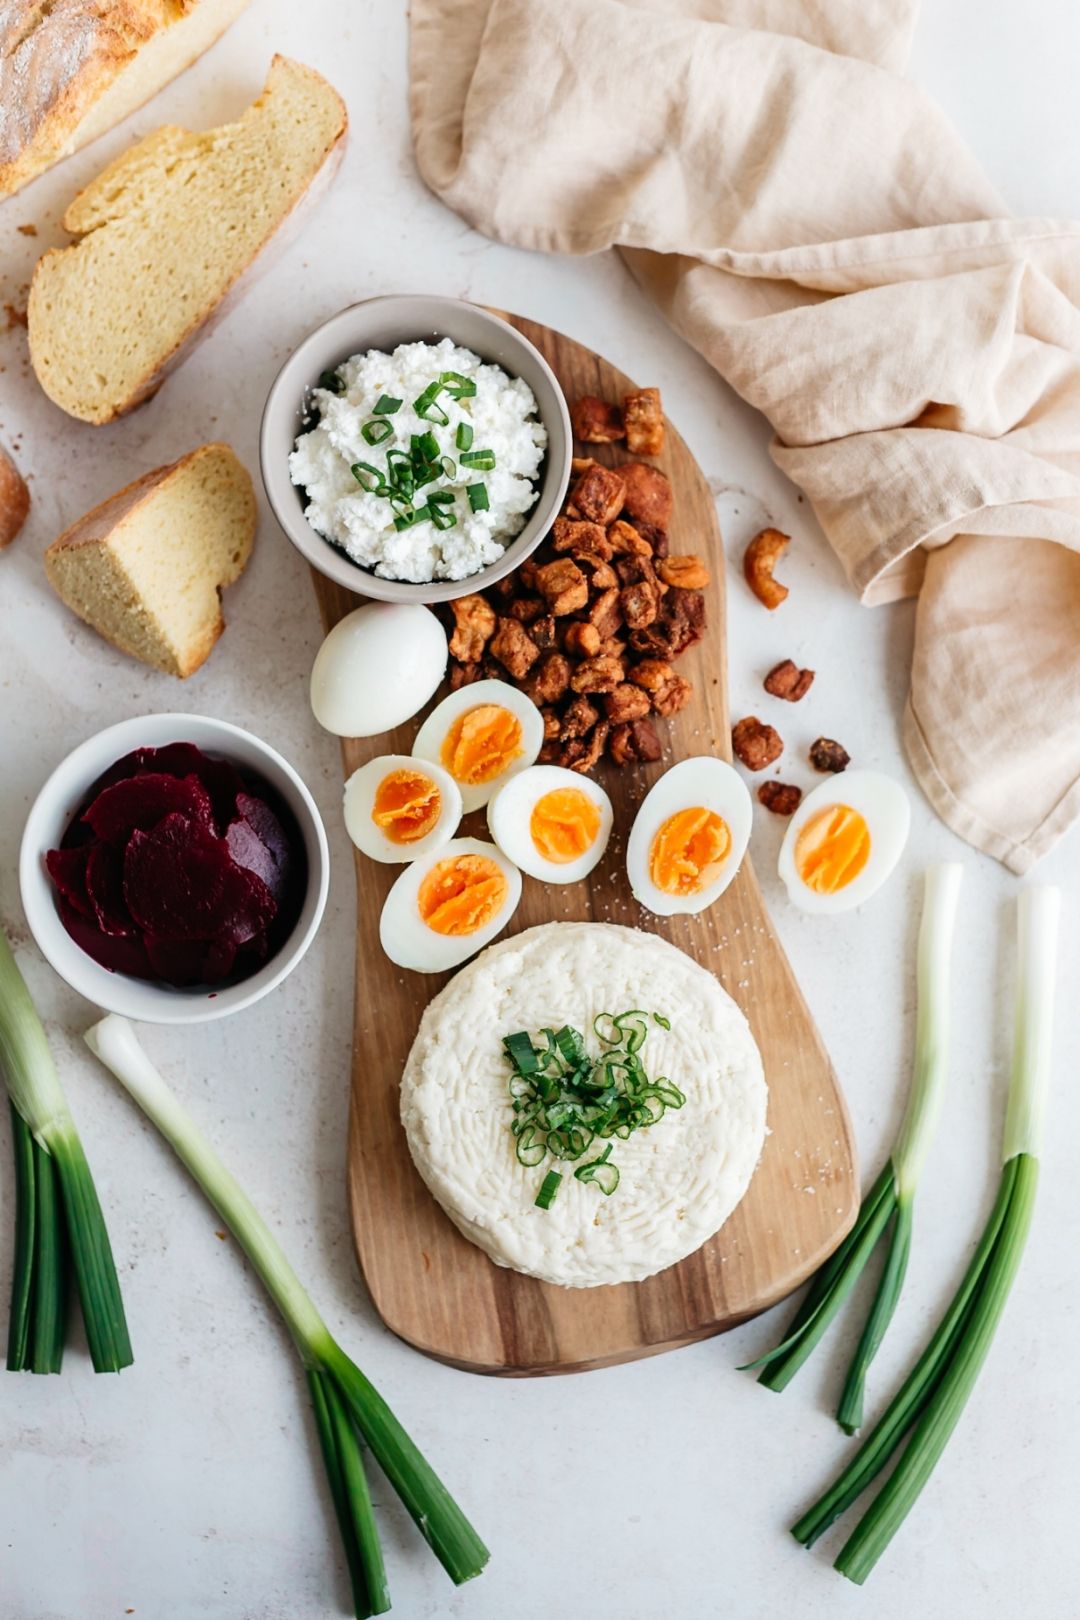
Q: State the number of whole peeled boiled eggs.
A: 1